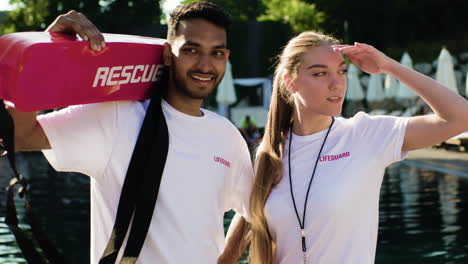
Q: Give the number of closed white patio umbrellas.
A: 6